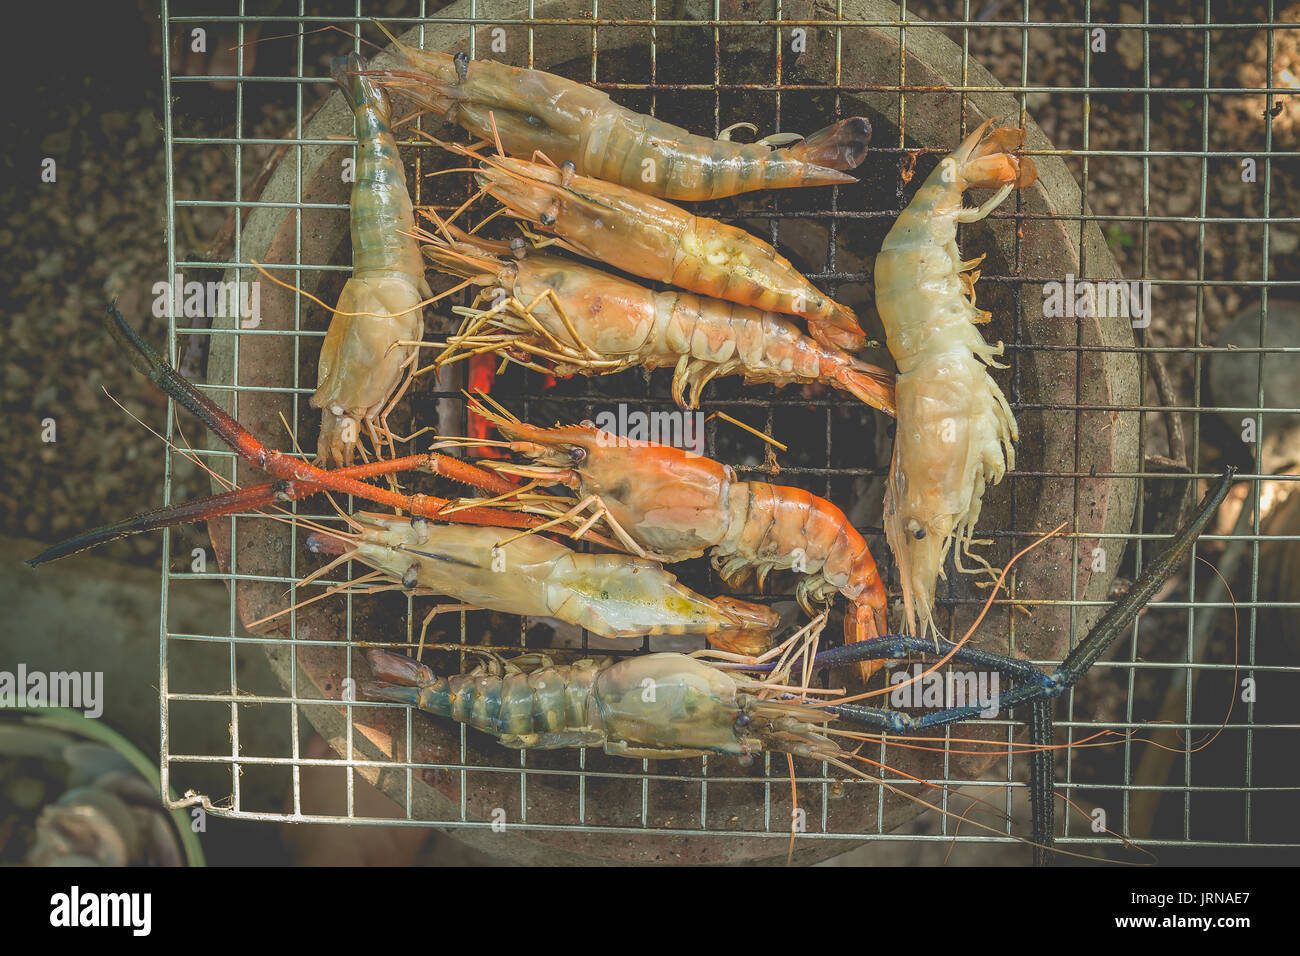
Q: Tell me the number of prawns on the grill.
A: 8